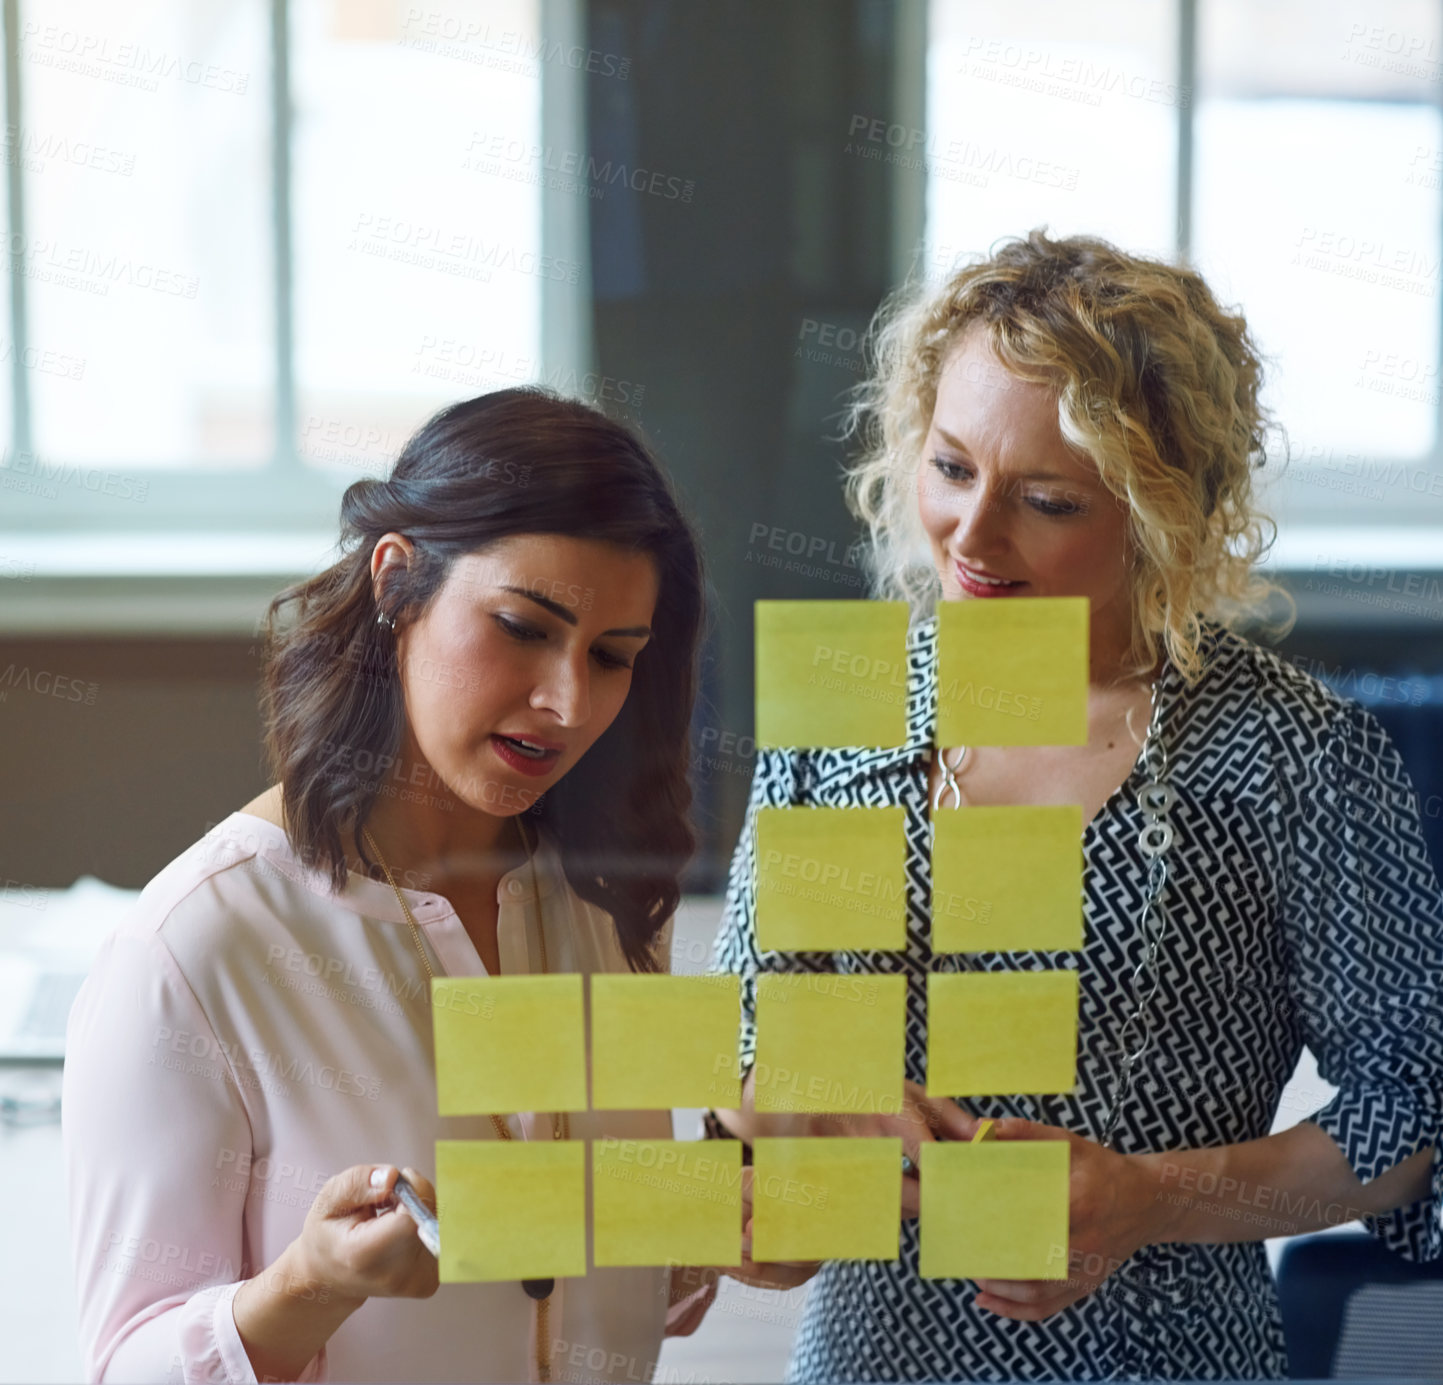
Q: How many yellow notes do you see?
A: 12